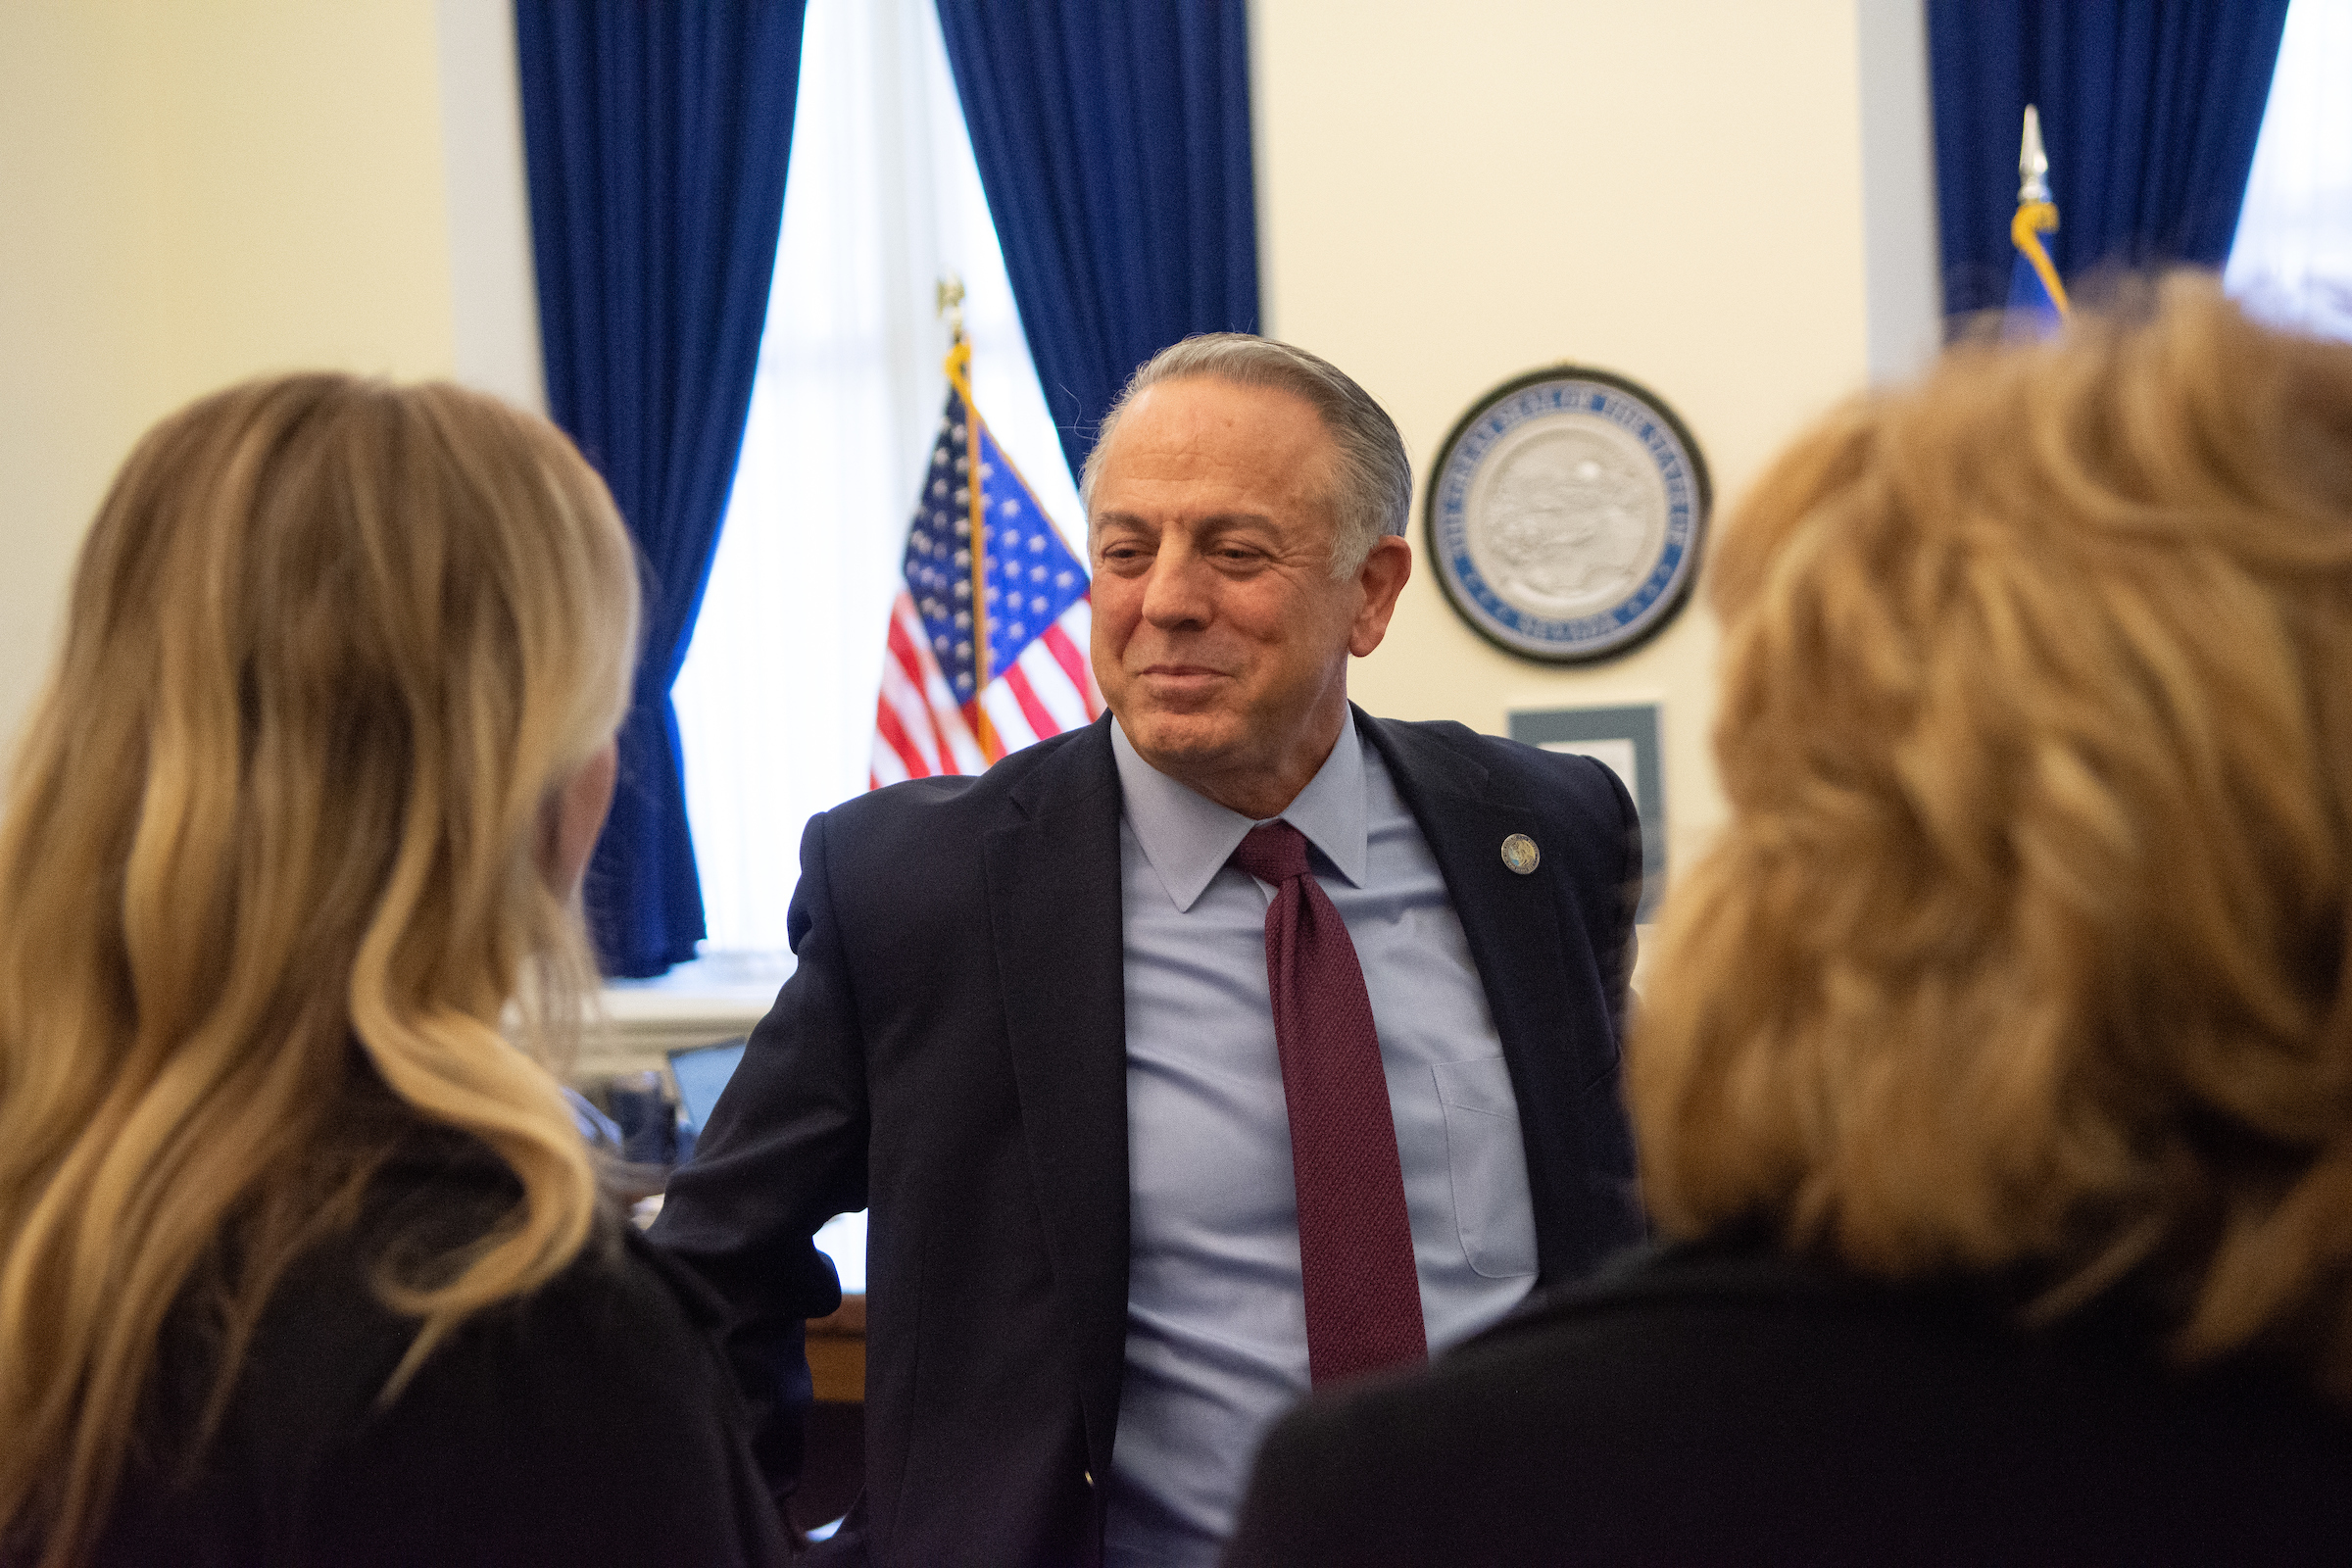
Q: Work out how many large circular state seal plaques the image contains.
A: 1